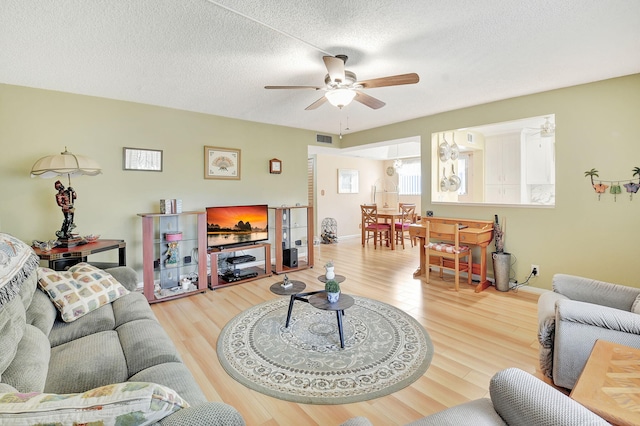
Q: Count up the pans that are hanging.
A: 4